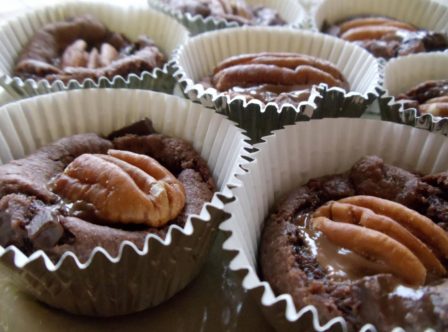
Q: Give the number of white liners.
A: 7